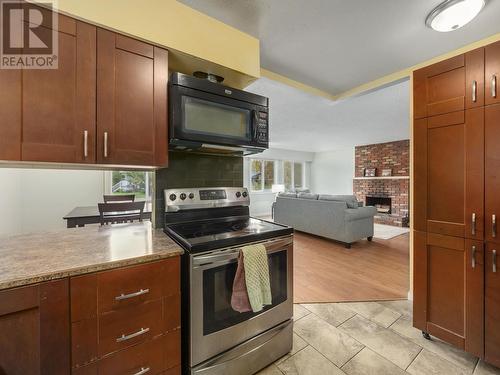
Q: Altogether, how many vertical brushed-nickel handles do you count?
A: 8